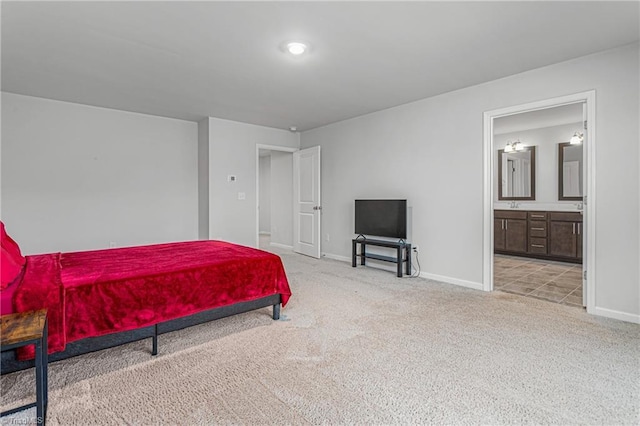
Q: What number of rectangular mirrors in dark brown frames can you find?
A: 2